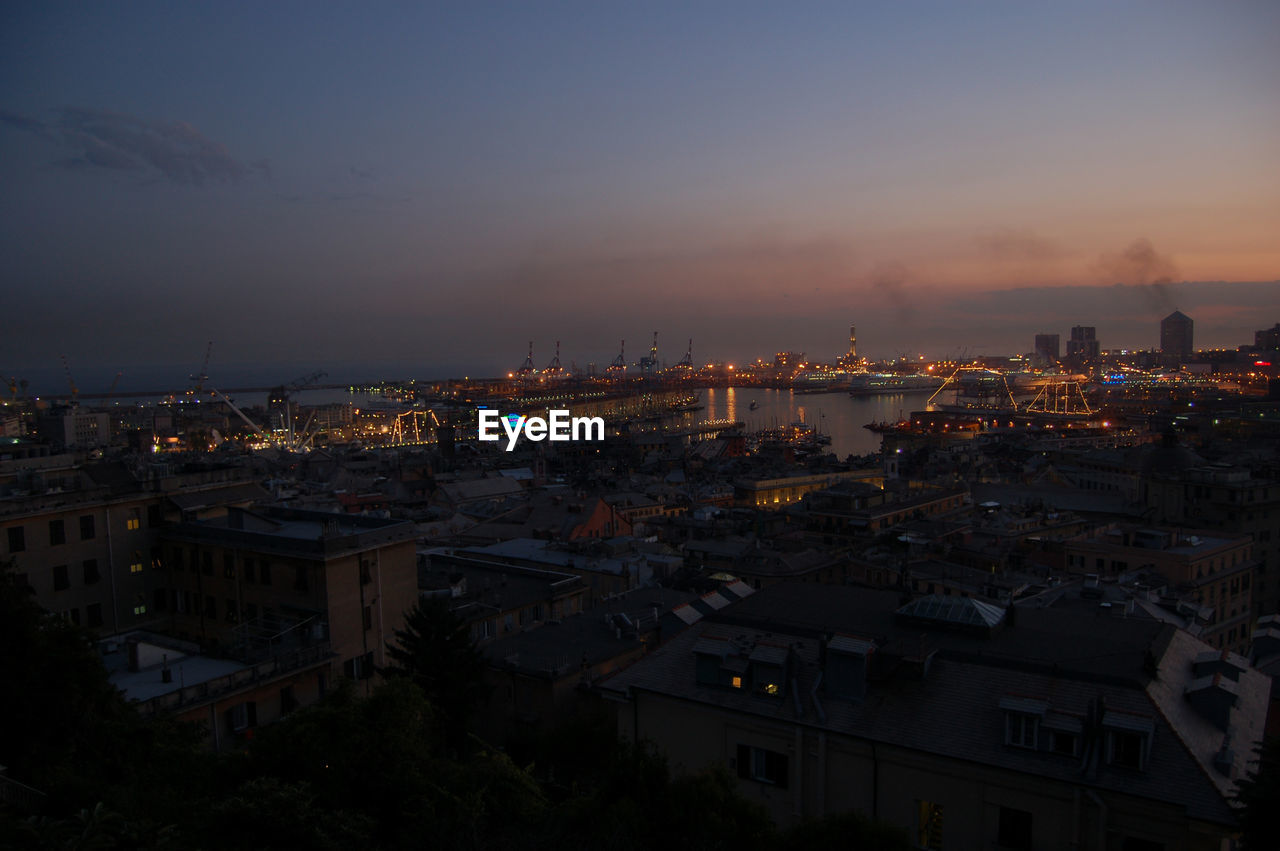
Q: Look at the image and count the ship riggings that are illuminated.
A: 3